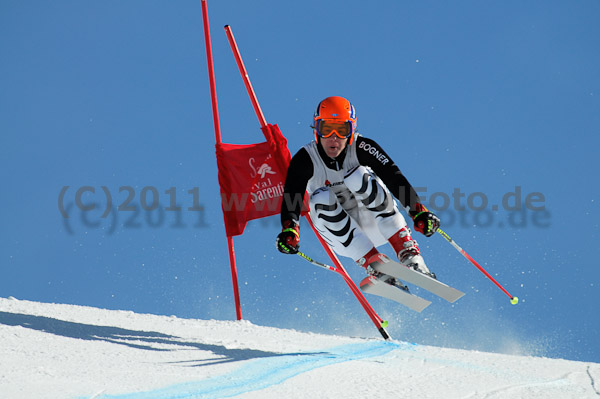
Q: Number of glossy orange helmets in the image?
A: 1